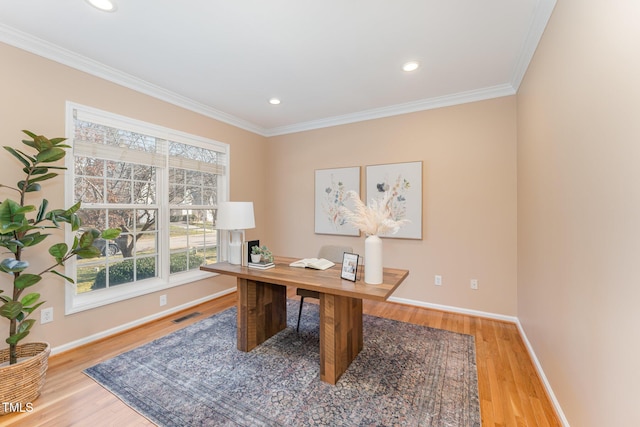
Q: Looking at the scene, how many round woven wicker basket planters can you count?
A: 1